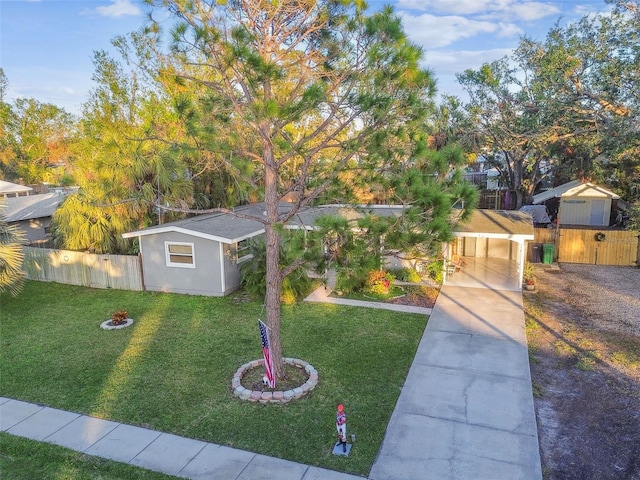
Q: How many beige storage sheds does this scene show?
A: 1